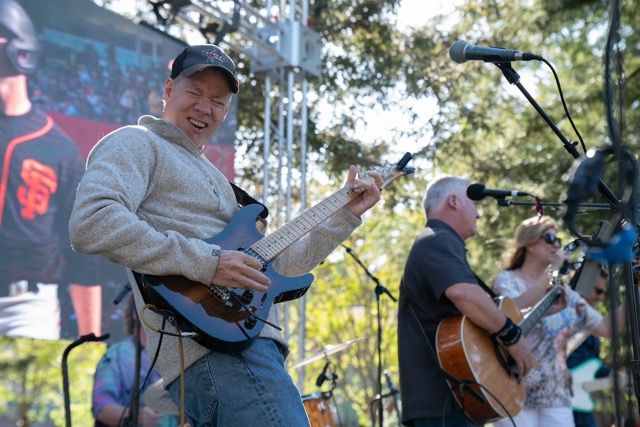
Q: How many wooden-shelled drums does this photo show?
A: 1